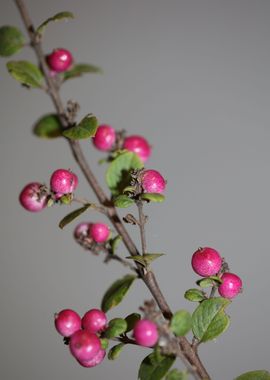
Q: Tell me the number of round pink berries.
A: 15